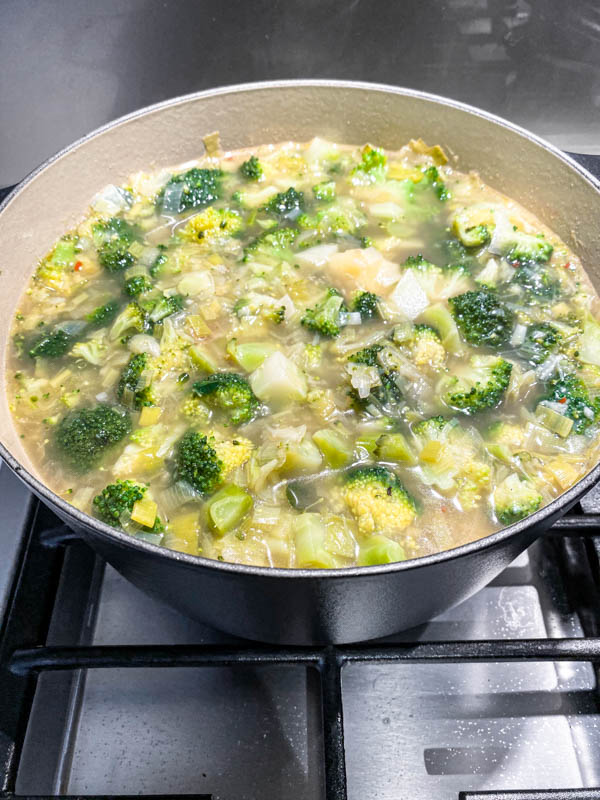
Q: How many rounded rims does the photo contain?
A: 1